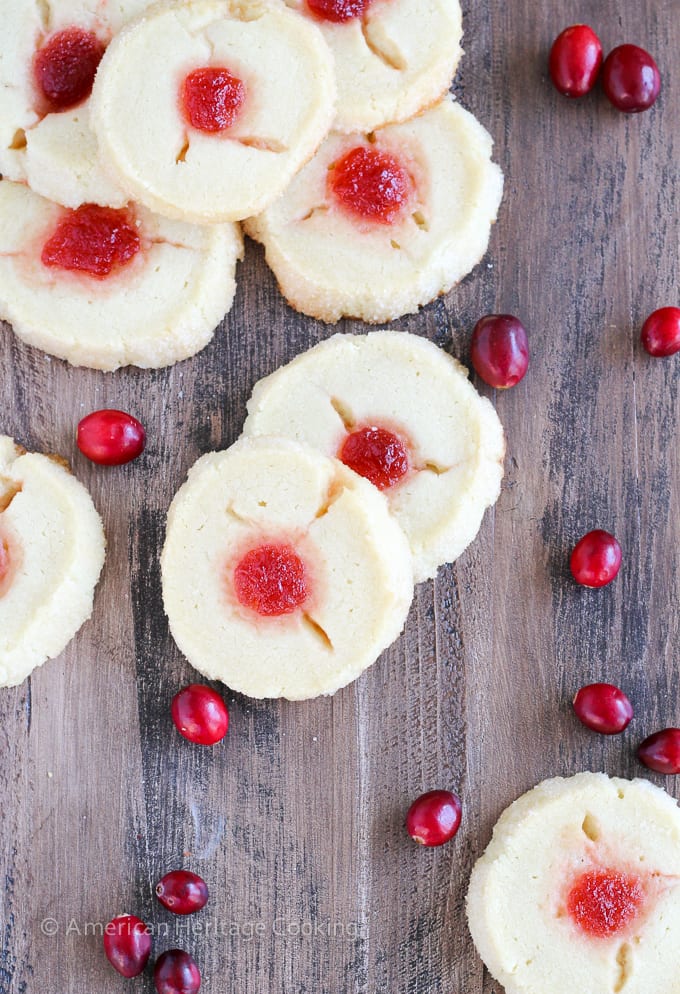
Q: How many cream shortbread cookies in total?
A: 9